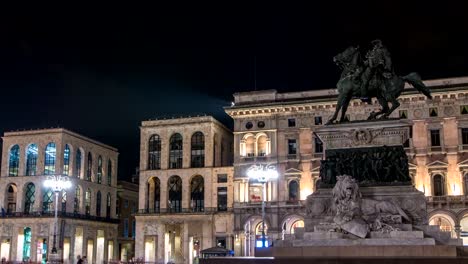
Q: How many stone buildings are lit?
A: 3